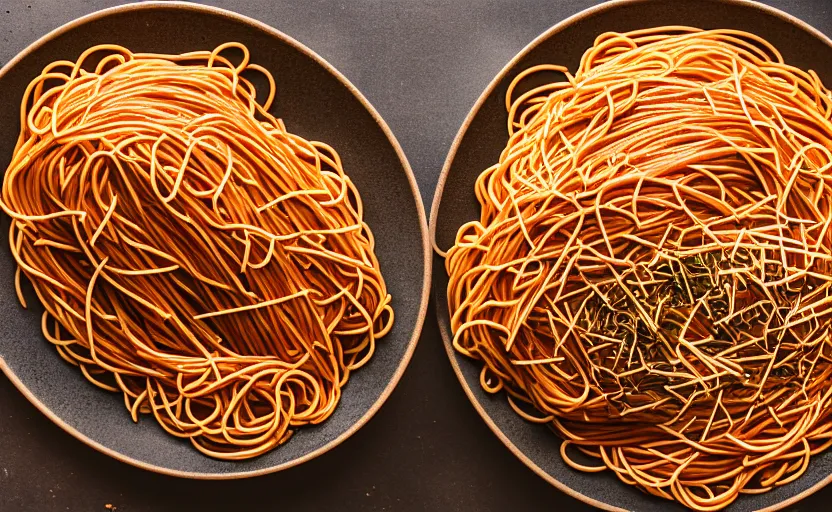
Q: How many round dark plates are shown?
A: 2